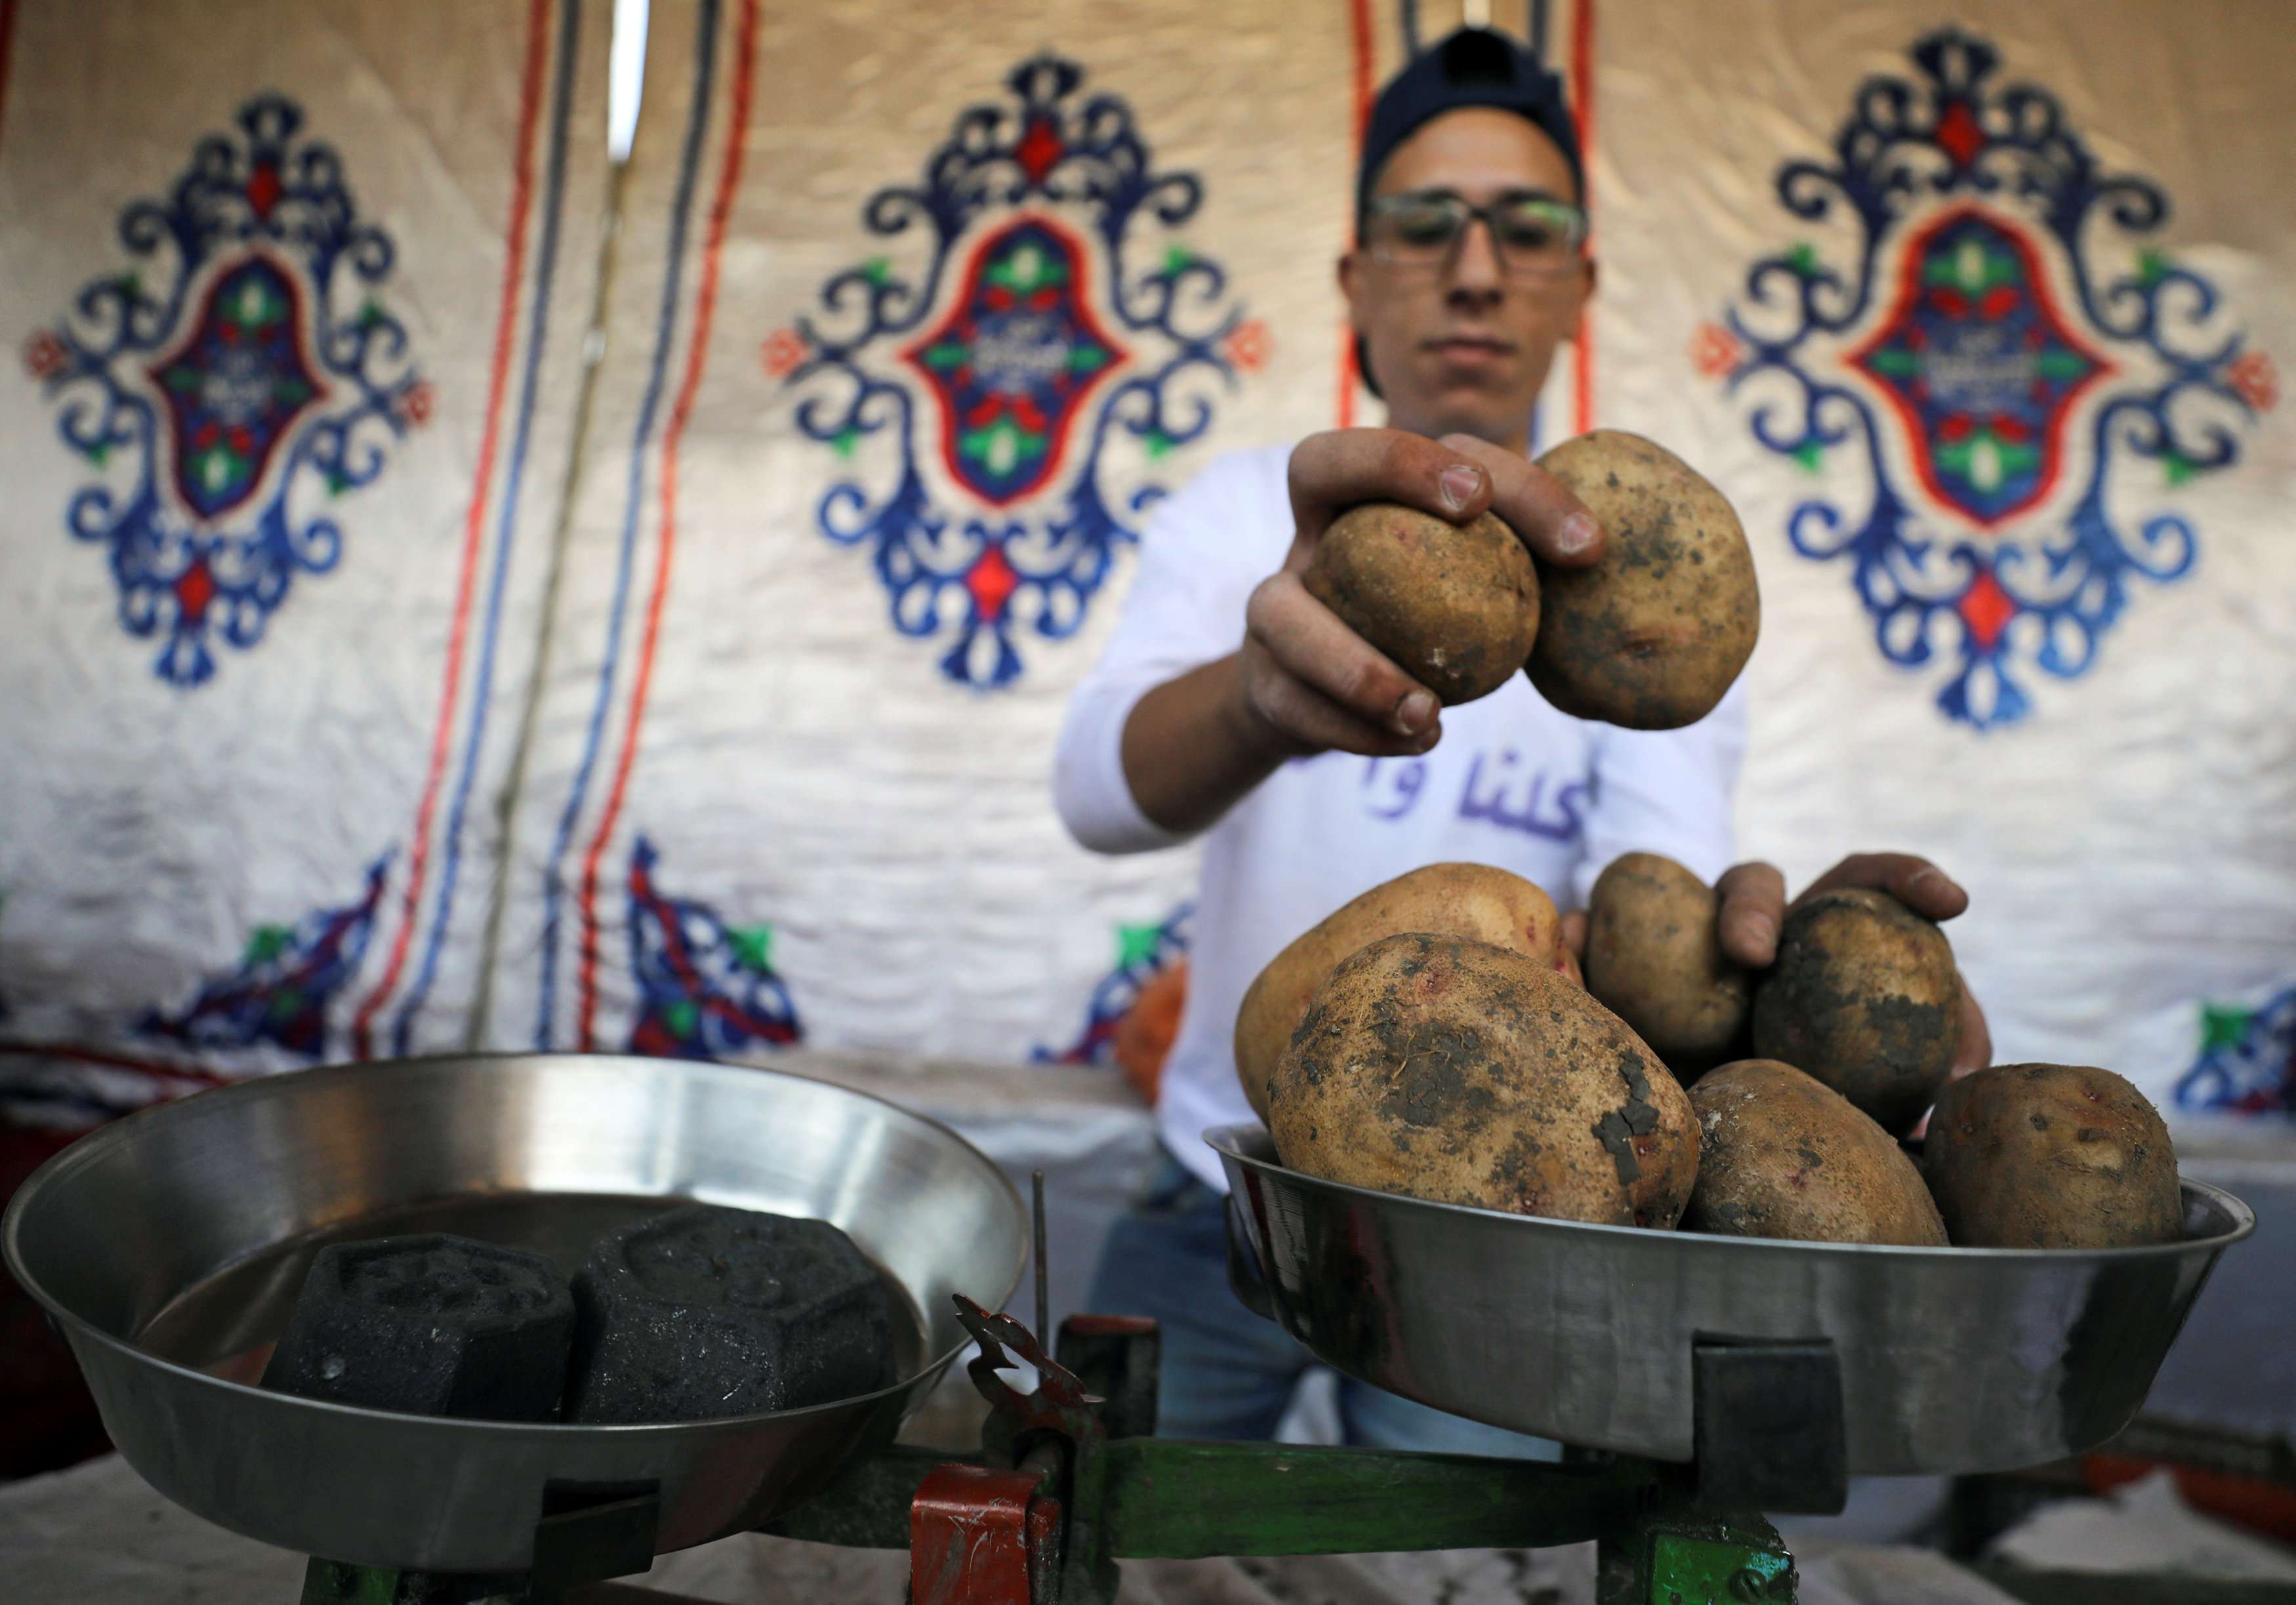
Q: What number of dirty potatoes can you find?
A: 8